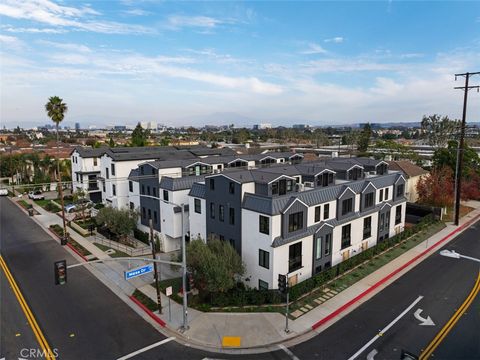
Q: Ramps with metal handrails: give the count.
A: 1